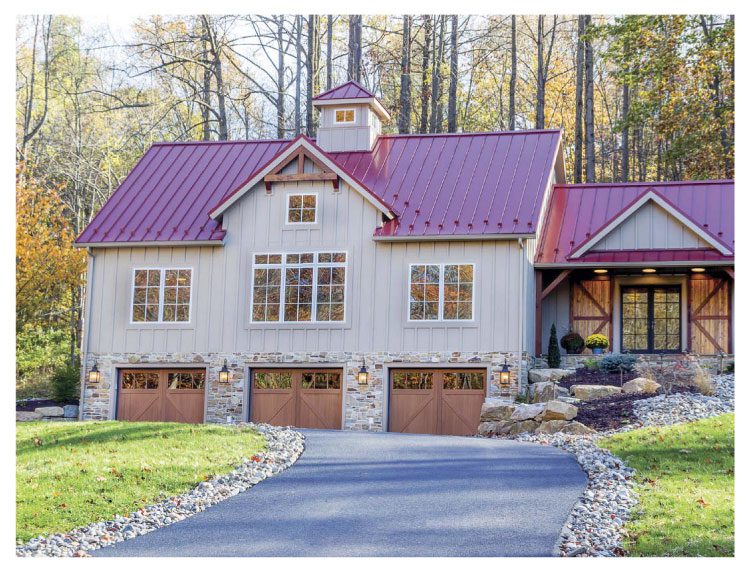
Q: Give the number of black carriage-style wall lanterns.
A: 4